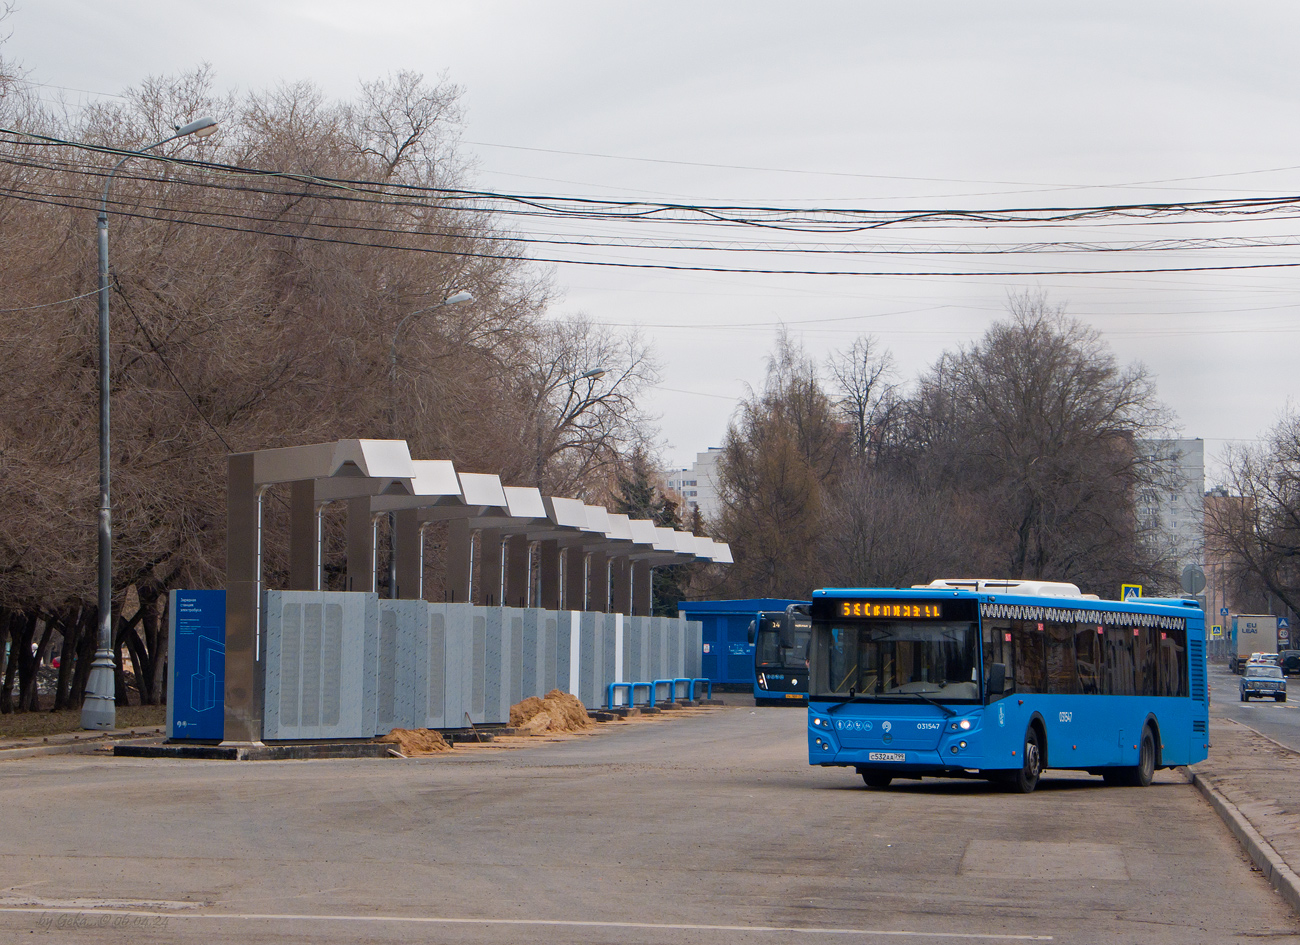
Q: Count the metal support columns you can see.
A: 12